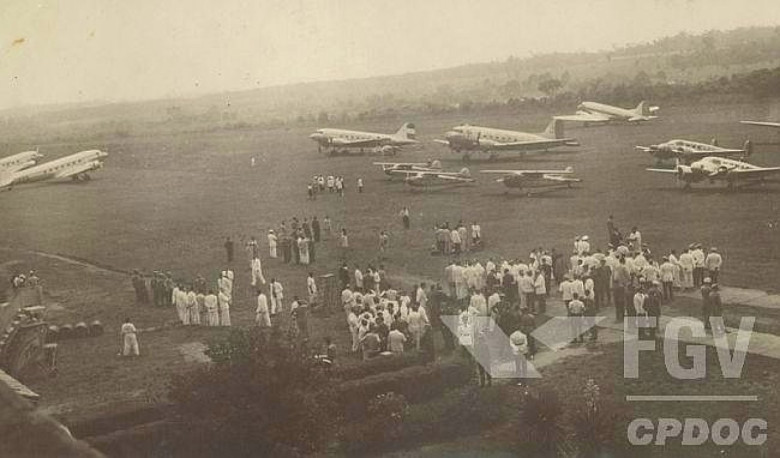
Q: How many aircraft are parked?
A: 11